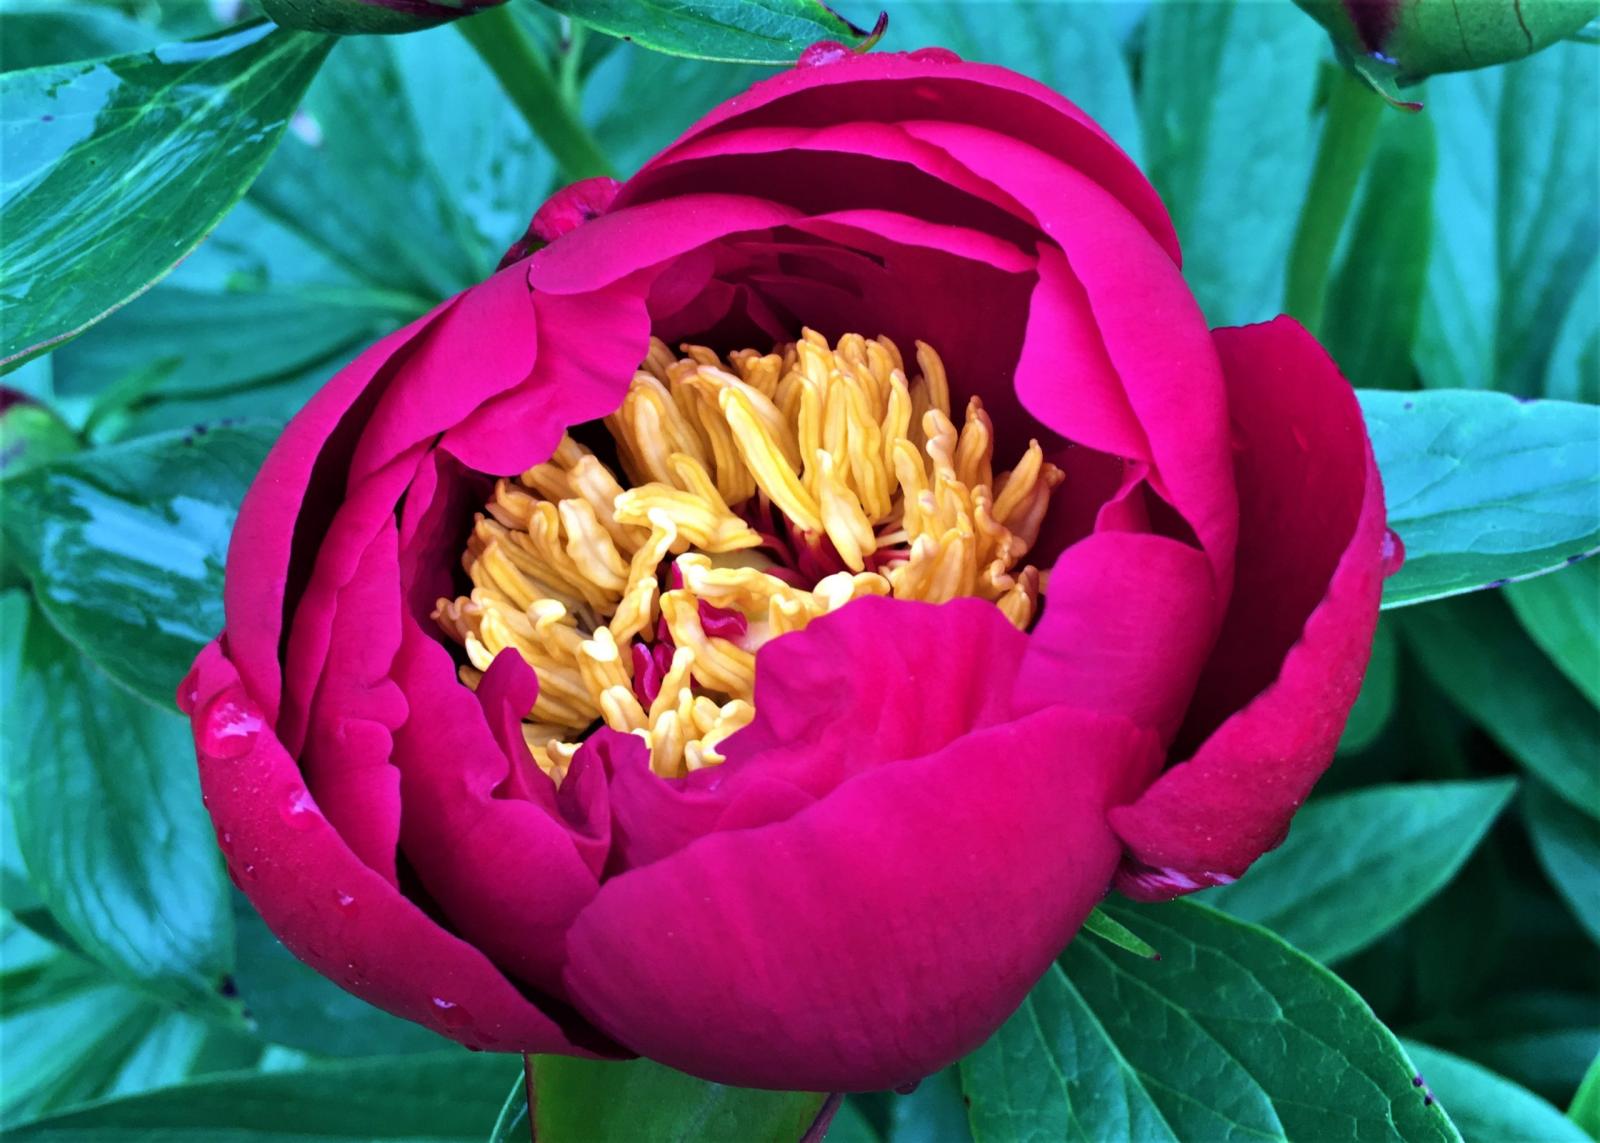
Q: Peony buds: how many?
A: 3